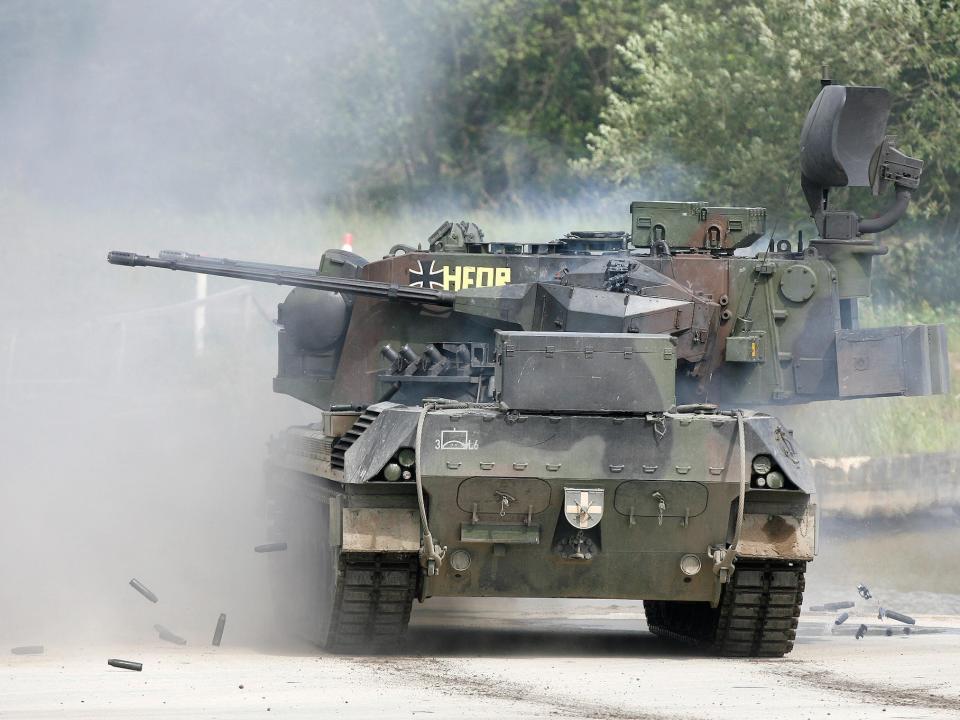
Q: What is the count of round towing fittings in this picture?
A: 2